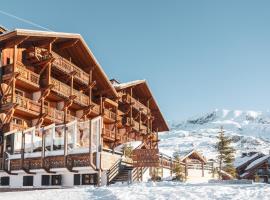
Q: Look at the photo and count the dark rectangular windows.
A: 6